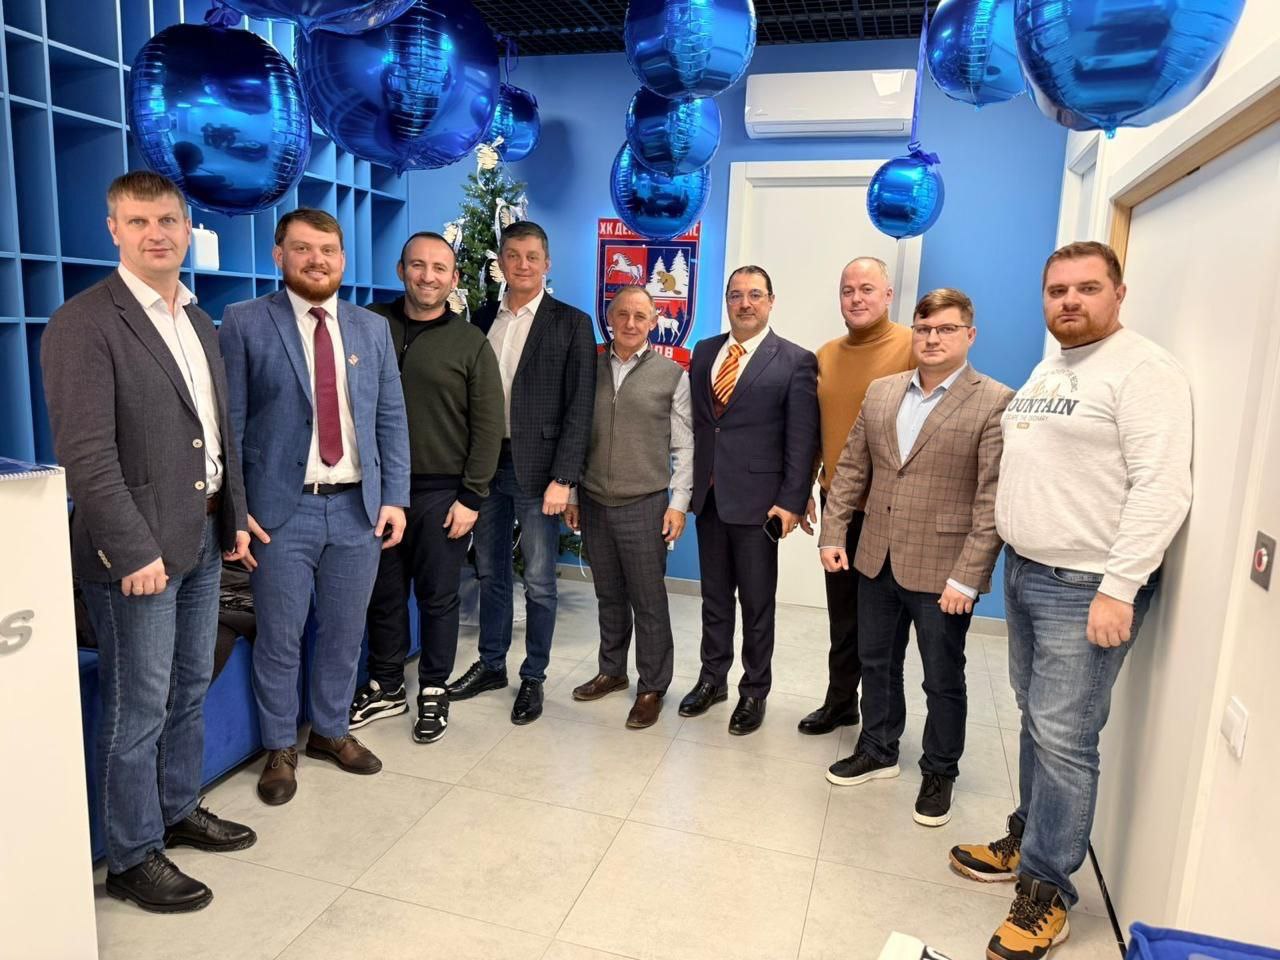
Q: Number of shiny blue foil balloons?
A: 10